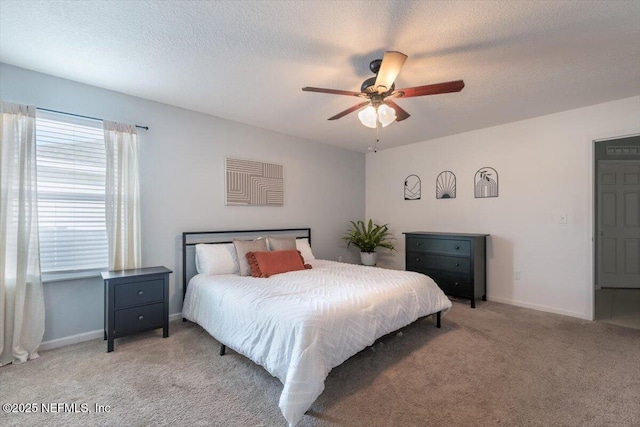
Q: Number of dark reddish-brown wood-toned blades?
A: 4